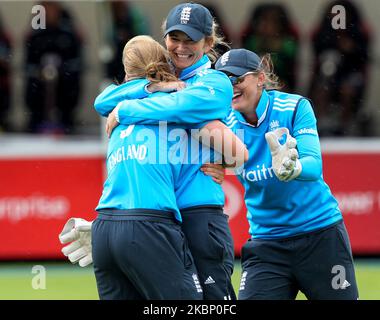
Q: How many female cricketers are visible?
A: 3